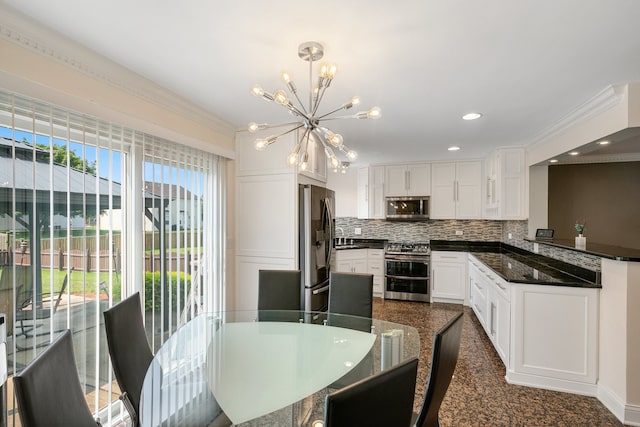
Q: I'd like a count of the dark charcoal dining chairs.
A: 6